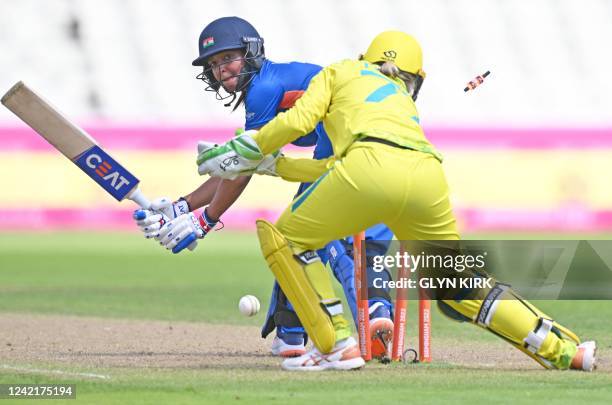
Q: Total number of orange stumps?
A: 3